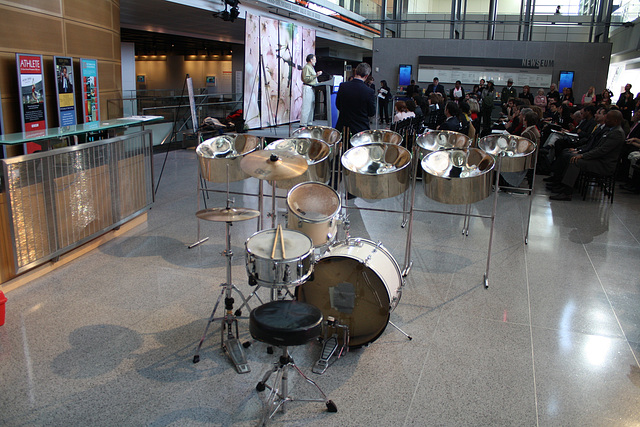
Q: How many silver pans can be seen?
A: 8